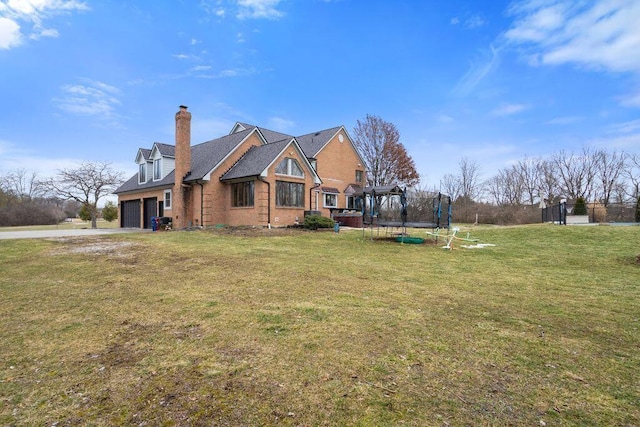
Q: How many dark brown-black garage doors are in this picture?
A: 2